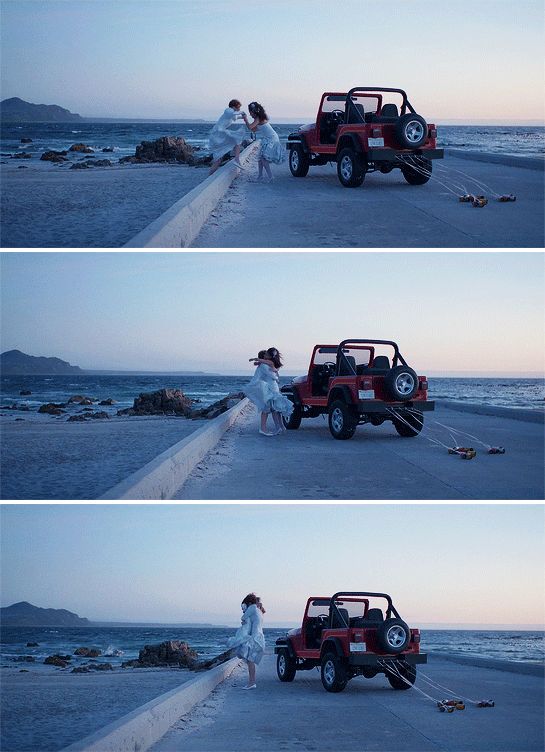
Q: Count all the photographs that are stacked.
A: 3